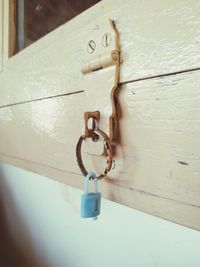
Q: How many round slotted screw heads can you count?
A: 2